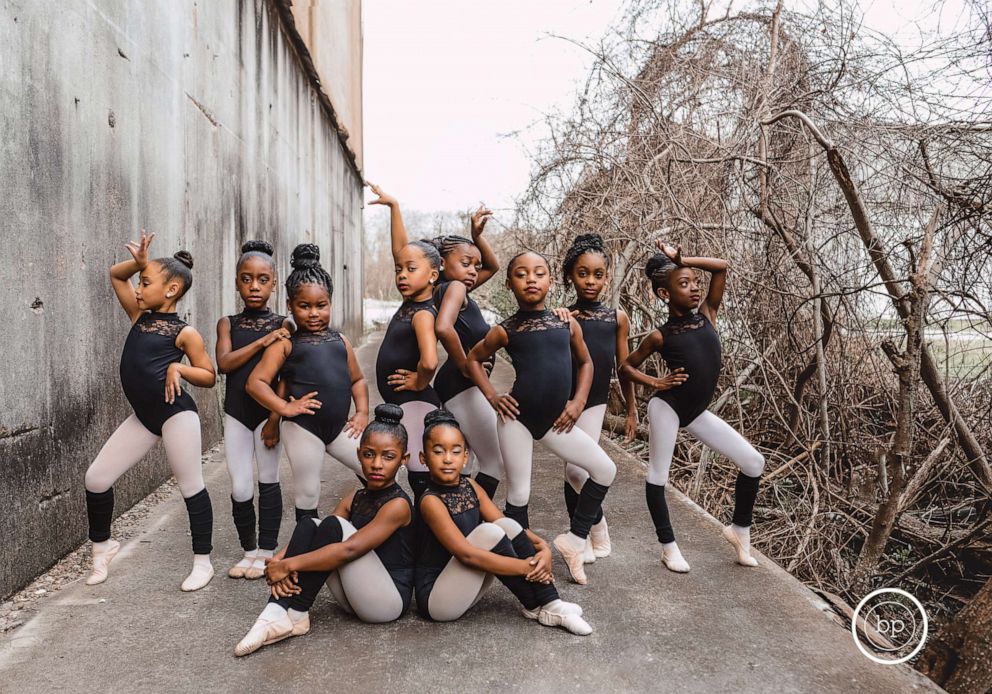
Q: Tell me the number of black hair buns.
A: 7